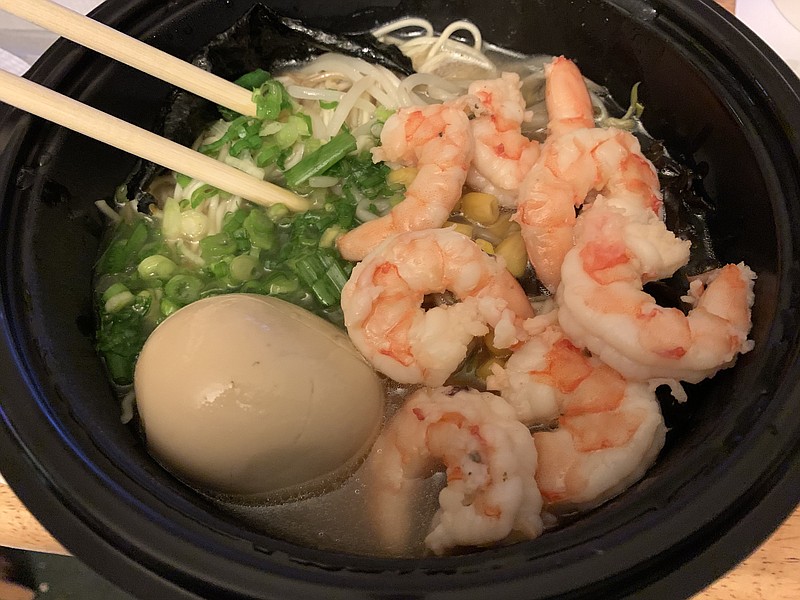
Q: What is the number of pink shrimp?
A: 7